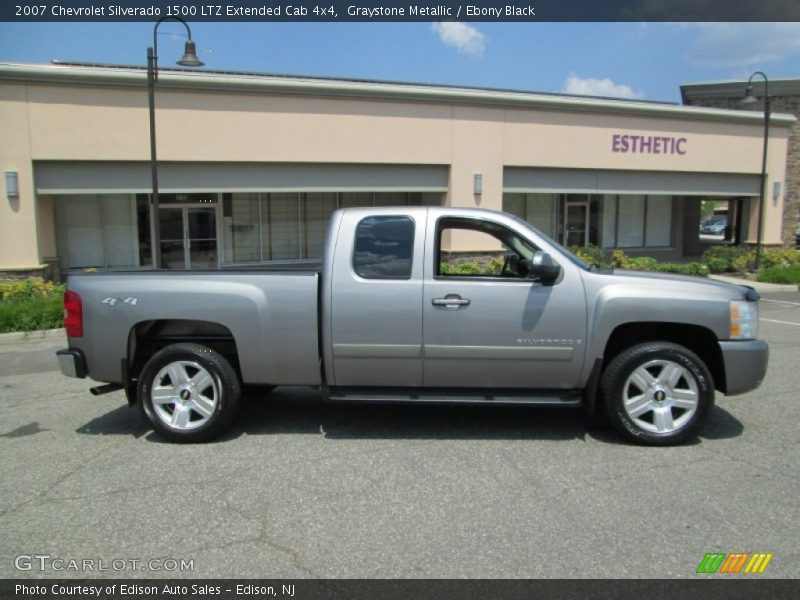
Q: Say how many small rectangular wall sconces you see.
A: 3